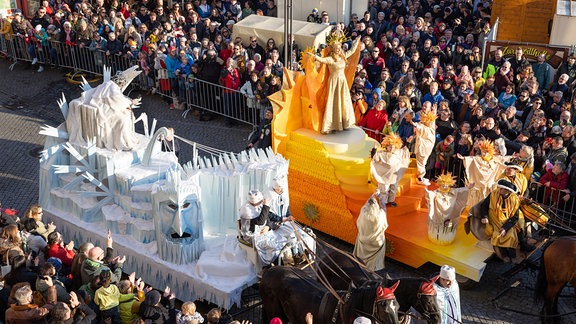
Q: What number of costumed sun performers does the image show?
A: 5